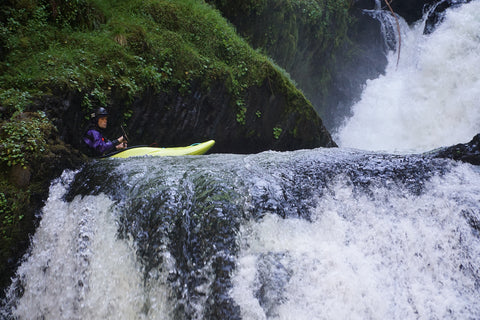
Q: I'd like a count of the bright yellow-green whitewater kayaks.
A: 1